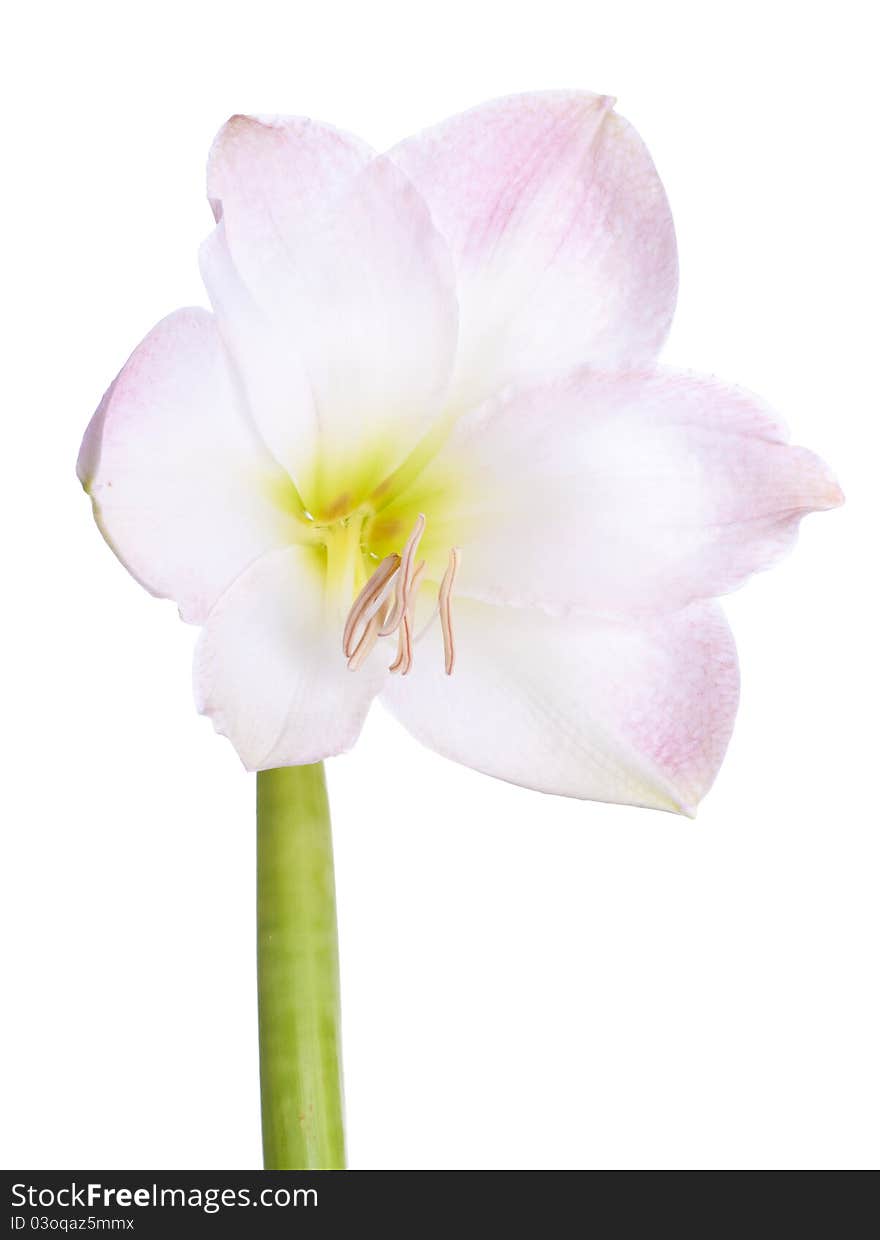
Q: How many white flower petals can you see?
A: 6